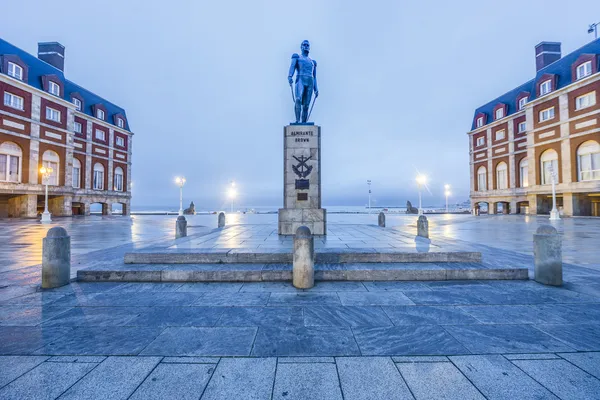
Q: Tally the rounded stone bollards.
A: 7